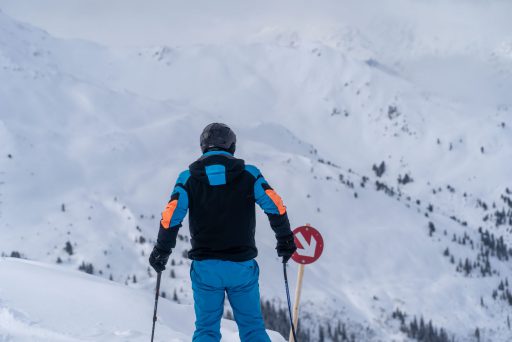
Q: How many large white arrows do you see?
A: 1